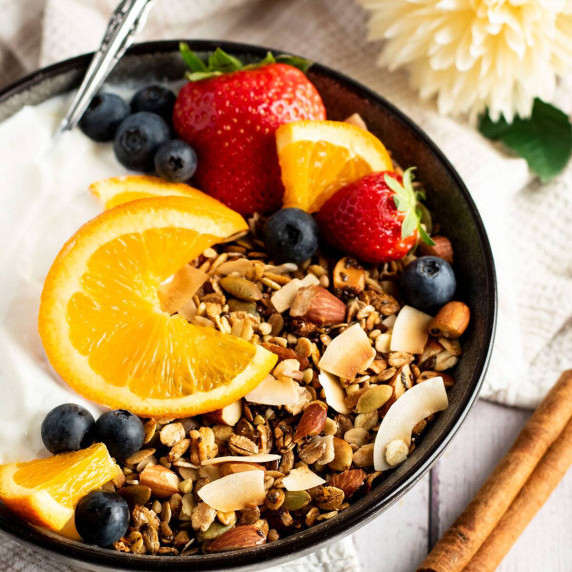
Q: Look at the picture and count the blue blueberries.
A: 9